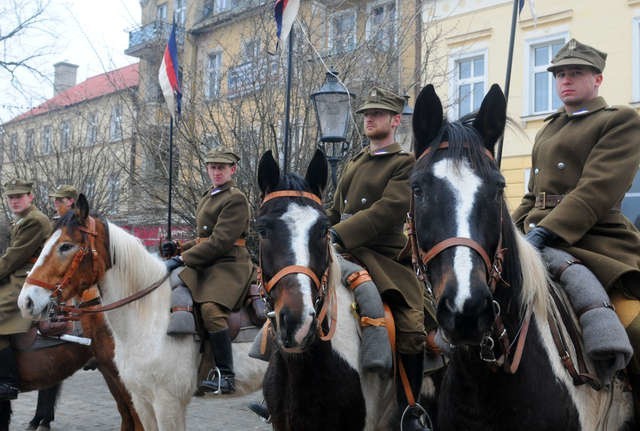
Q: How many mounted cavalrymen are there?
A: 5